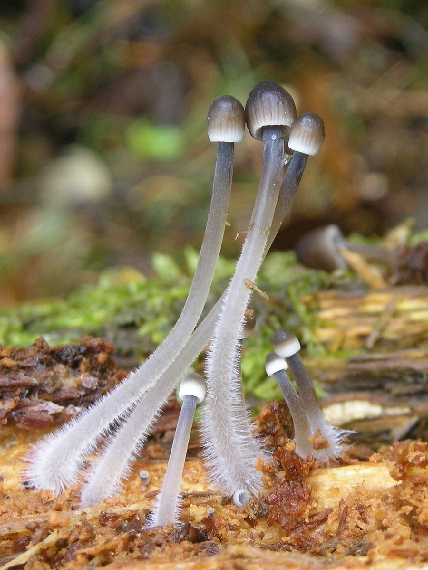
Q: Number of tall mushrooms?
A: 3